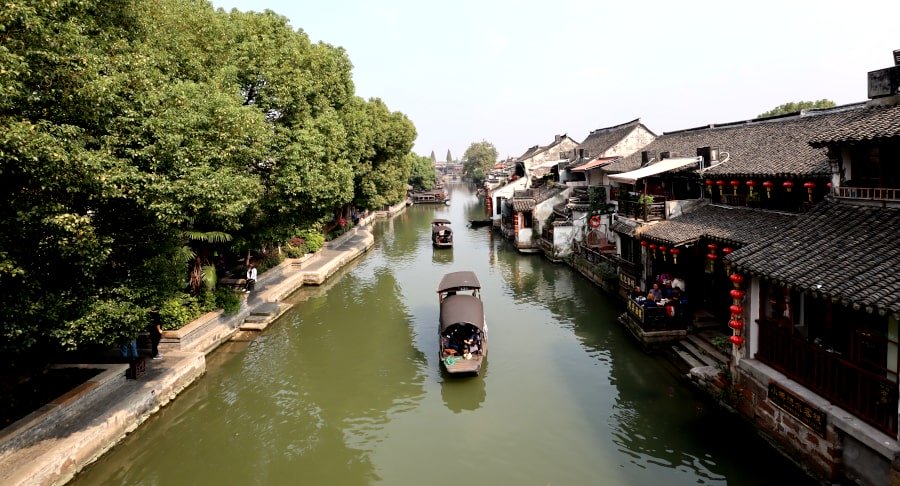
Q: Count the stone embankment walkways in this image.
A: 1